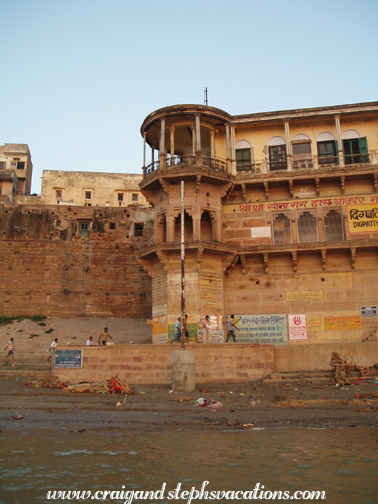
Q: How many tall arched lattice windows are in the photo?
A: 3